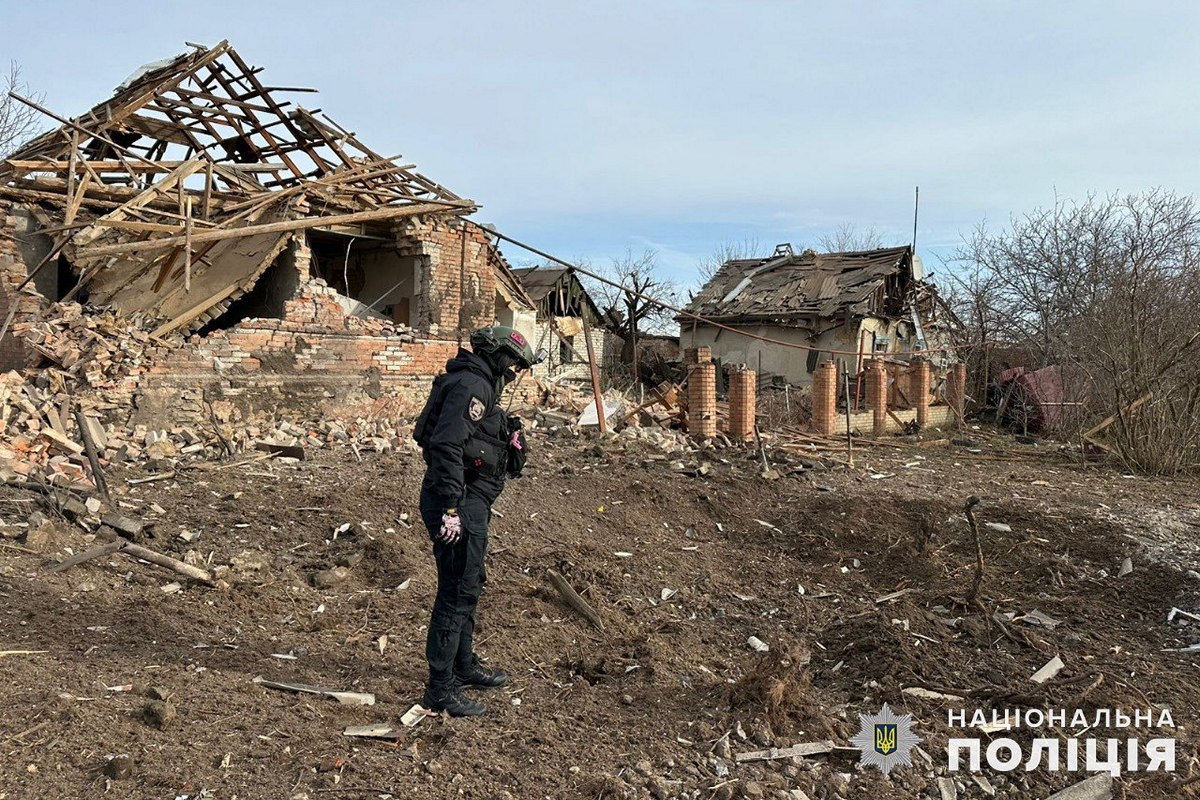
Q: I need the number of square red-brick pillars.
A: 6